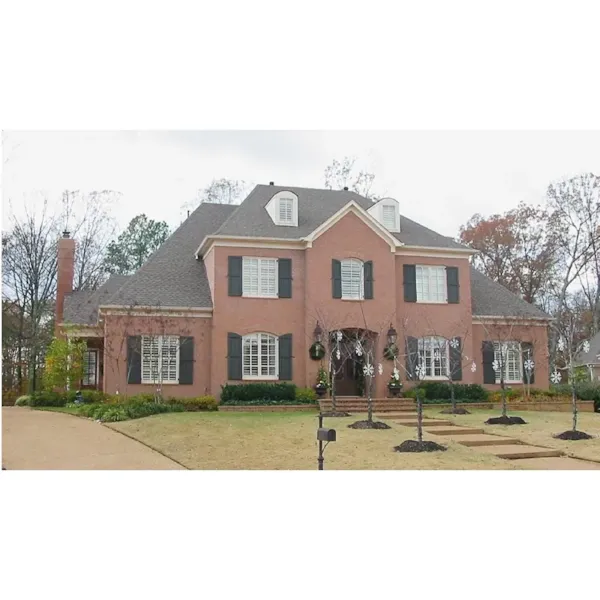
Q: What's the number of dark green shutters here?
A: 14